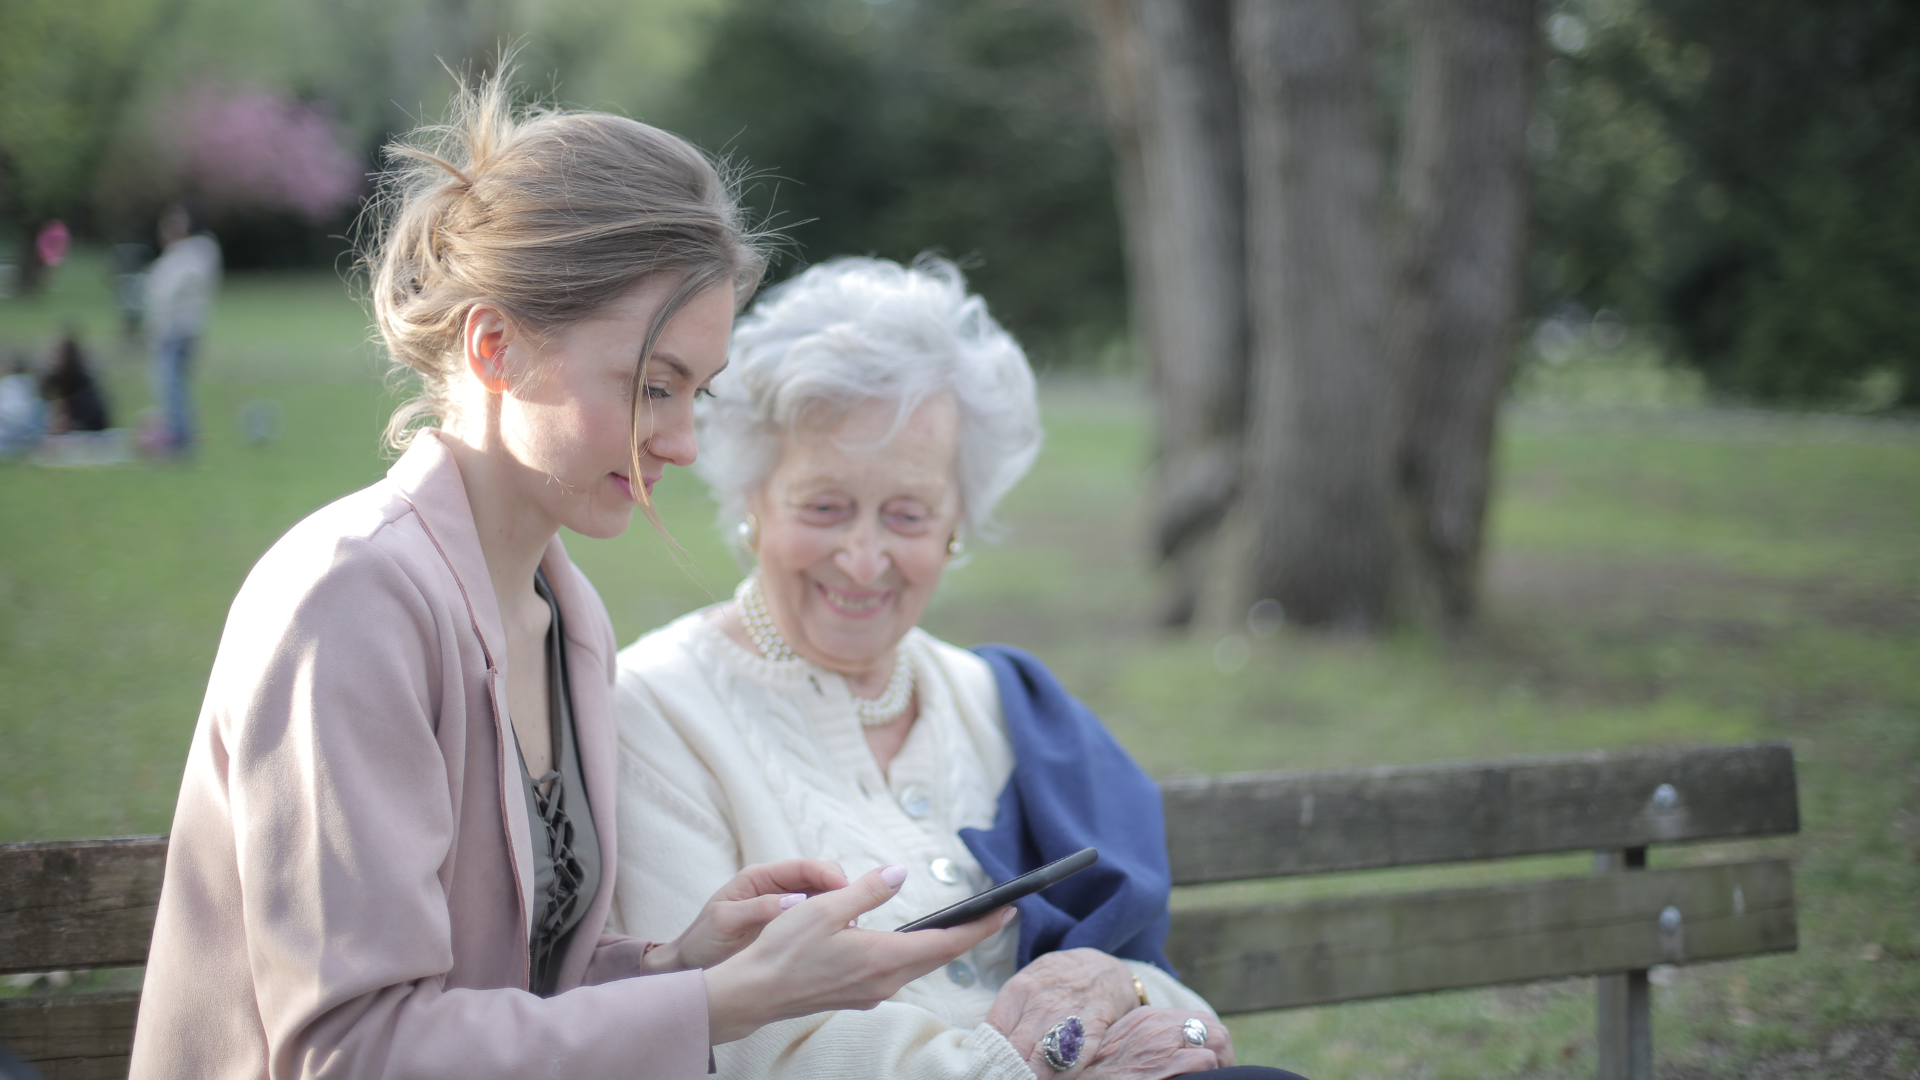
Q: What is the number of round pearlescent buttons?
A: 3